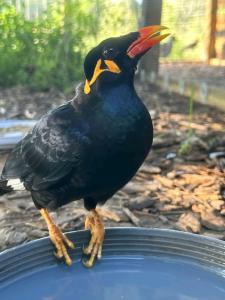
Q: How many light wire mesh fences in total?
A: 1